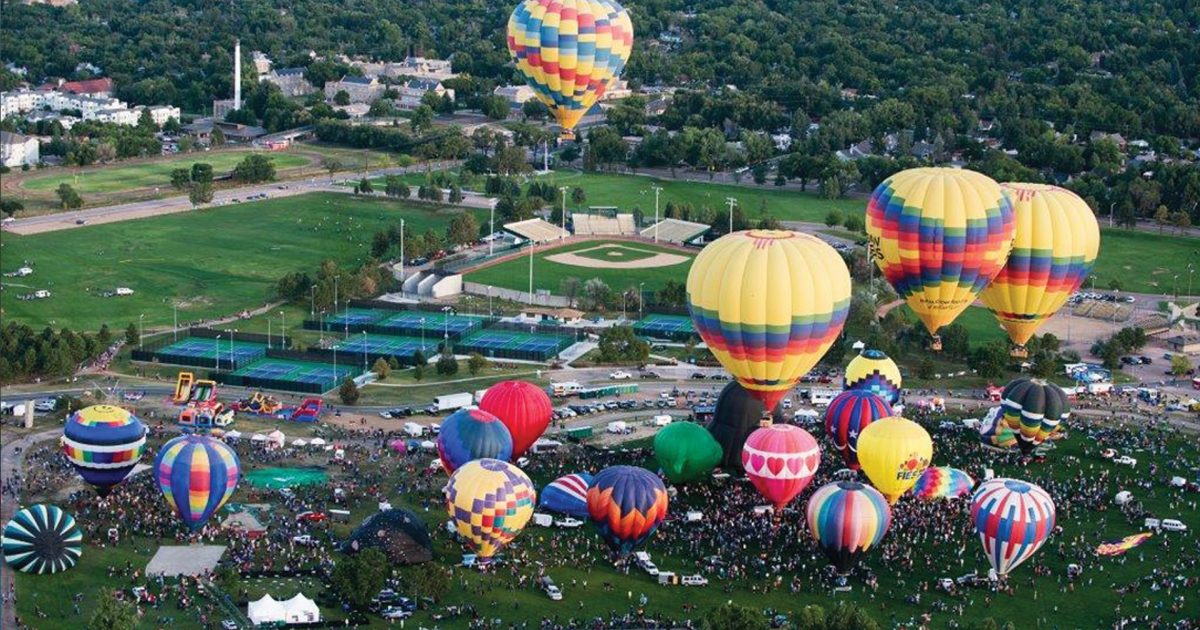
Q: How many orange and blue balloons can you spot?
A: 1